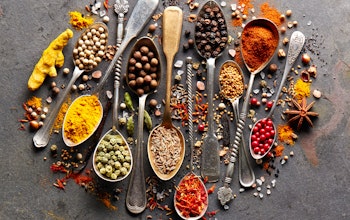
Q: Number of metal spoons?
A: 10